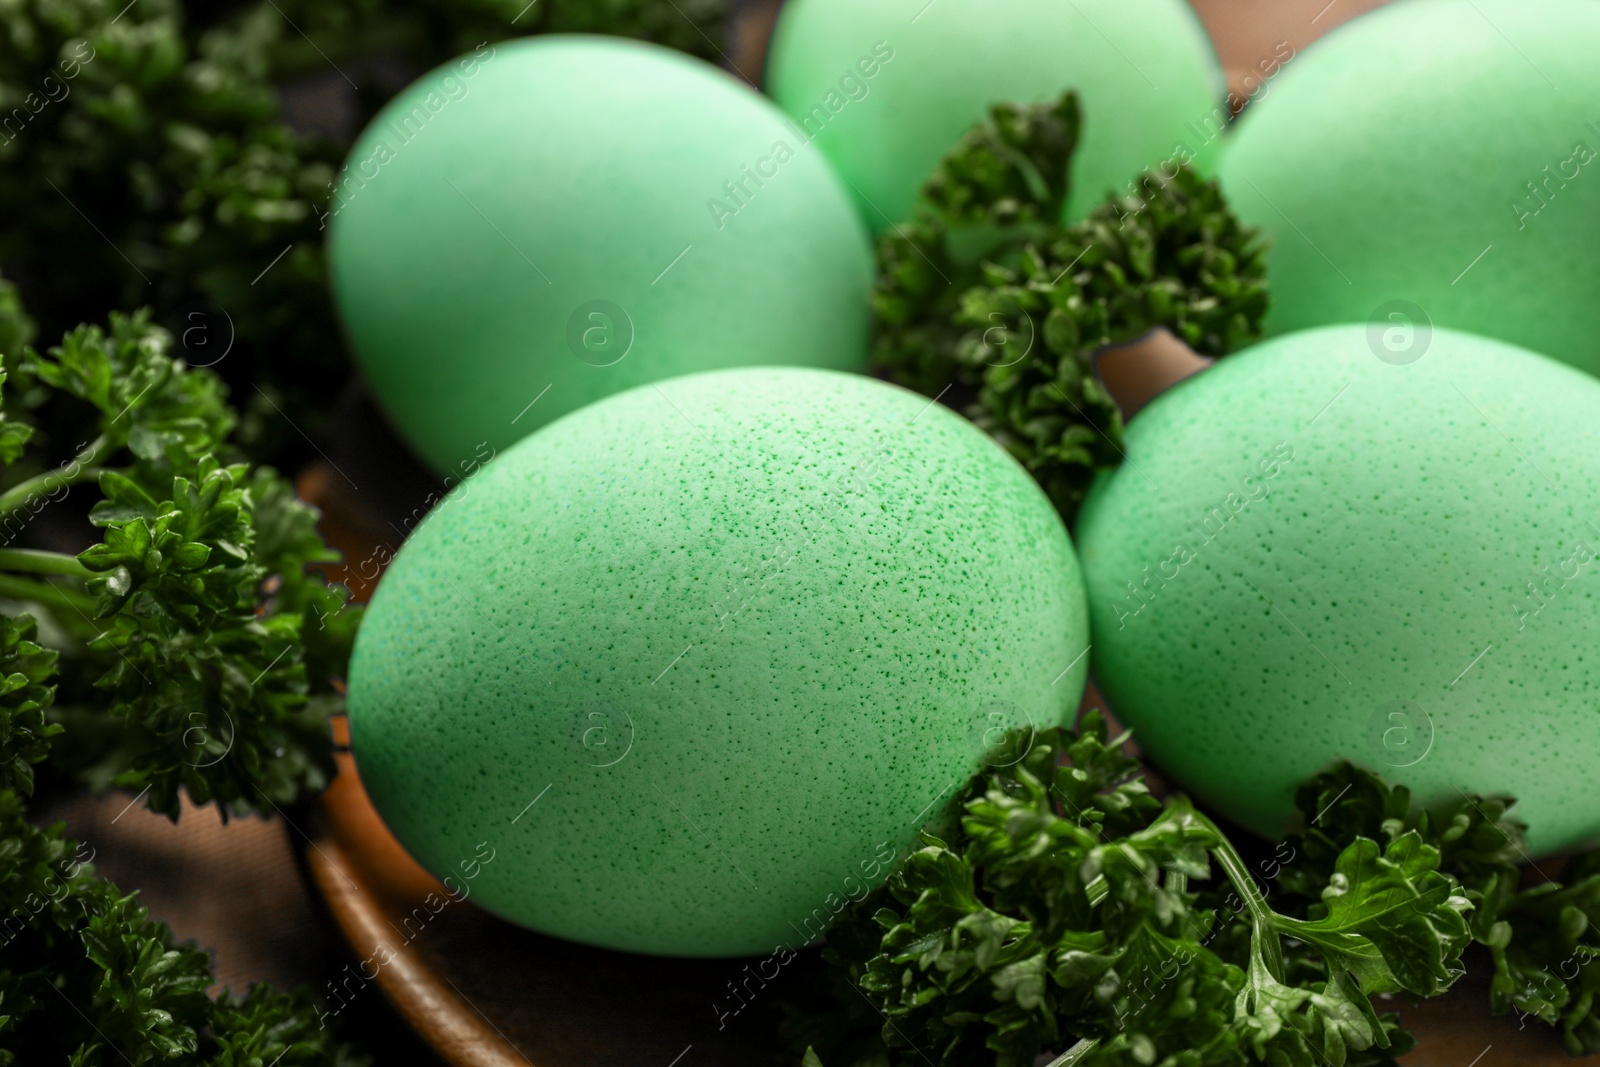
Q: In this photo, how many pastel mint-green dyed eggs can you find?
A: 5